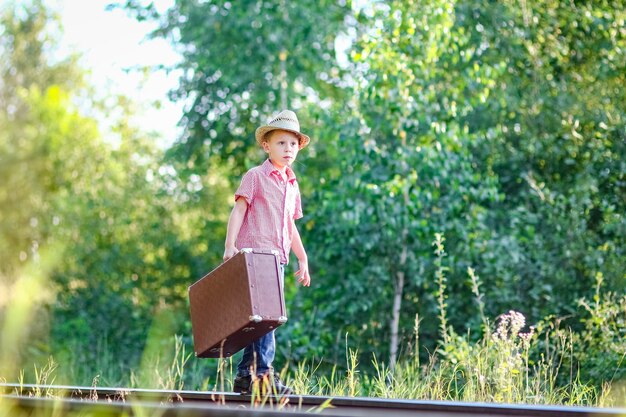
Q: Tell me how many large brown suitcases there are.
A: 1